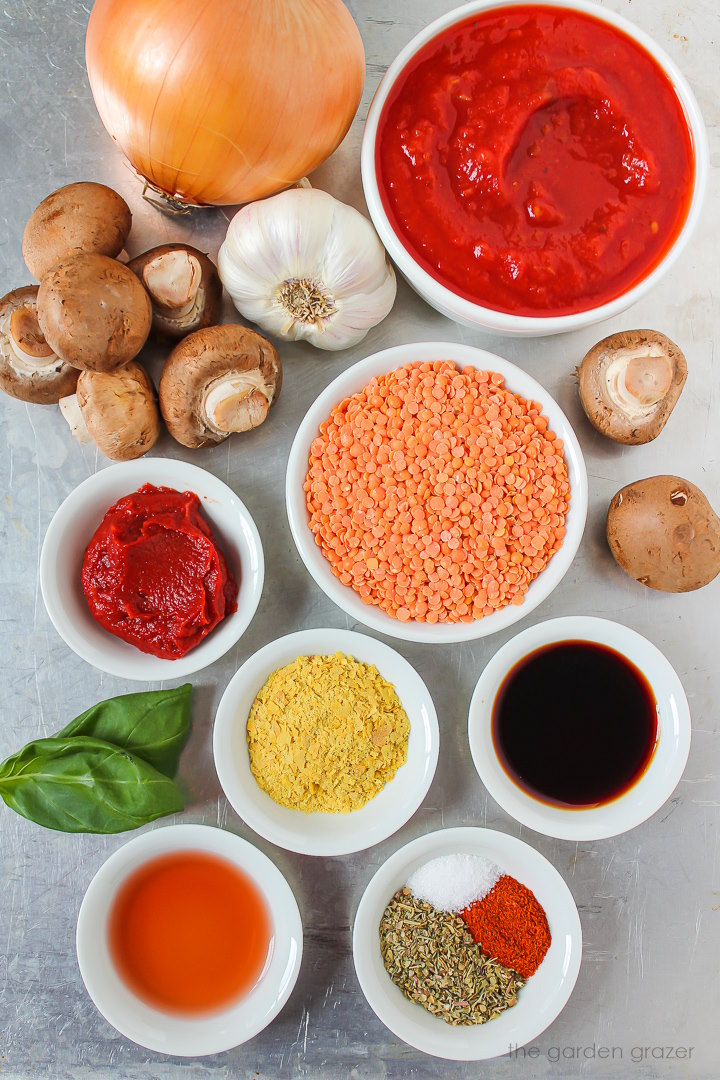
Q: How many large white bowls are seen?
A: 2